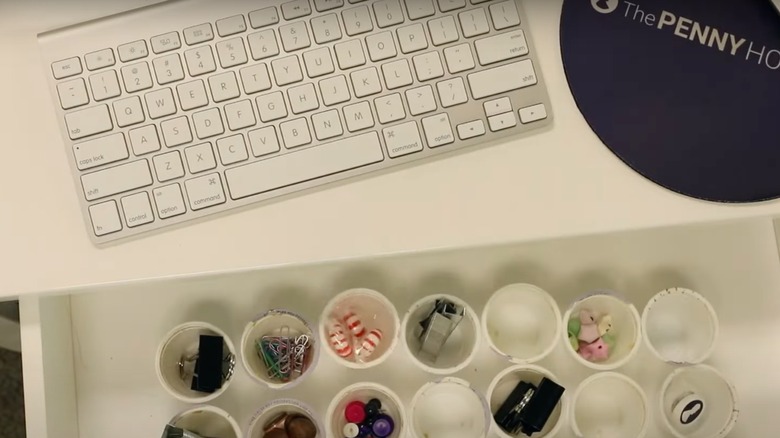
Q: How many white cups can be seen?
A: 14